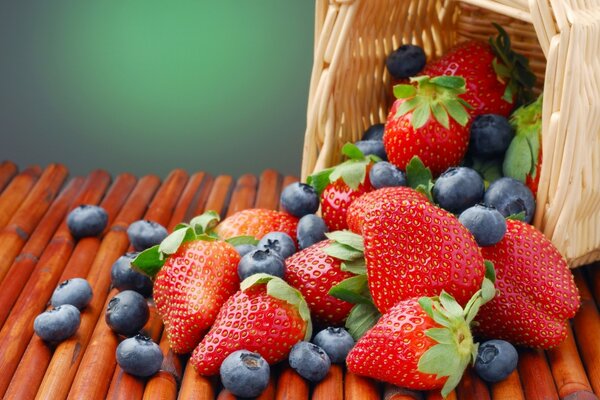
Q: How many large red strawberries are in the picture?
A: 11